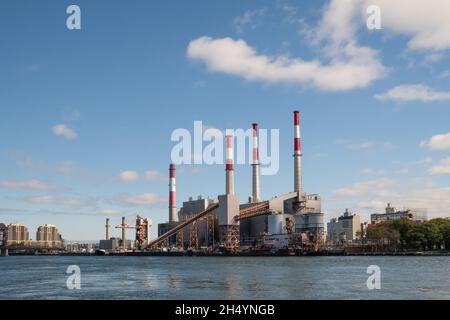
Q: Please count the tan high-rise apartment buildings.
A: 2